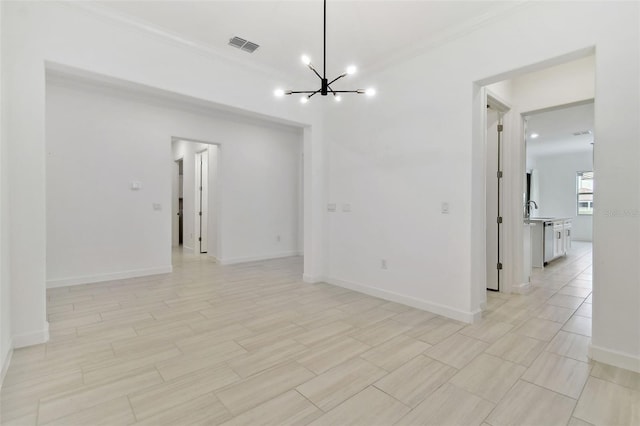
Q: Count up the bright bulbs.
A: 6